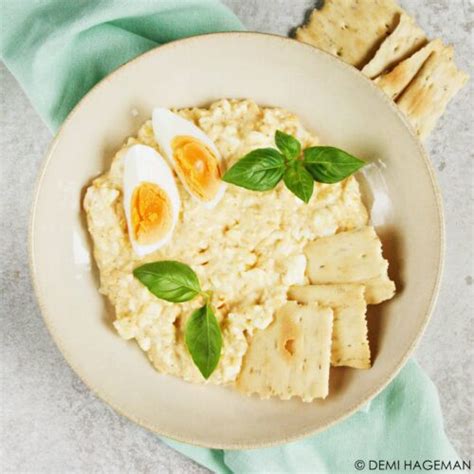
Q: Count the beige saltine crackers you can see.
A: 7